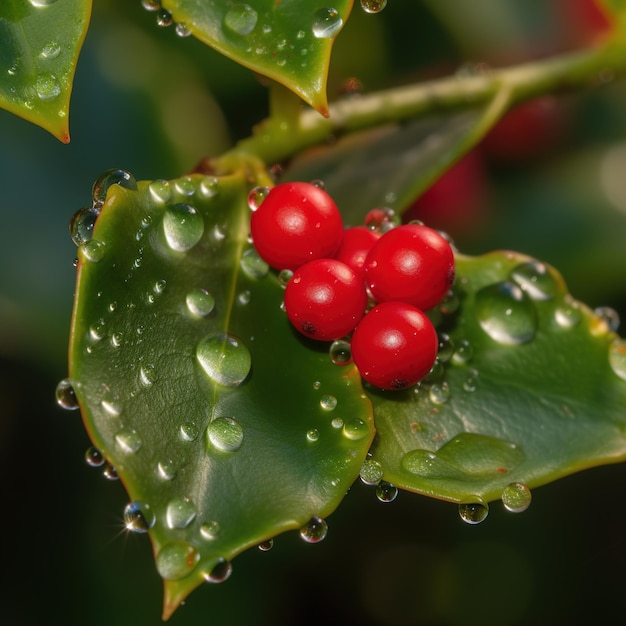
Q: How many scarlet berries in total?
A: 5